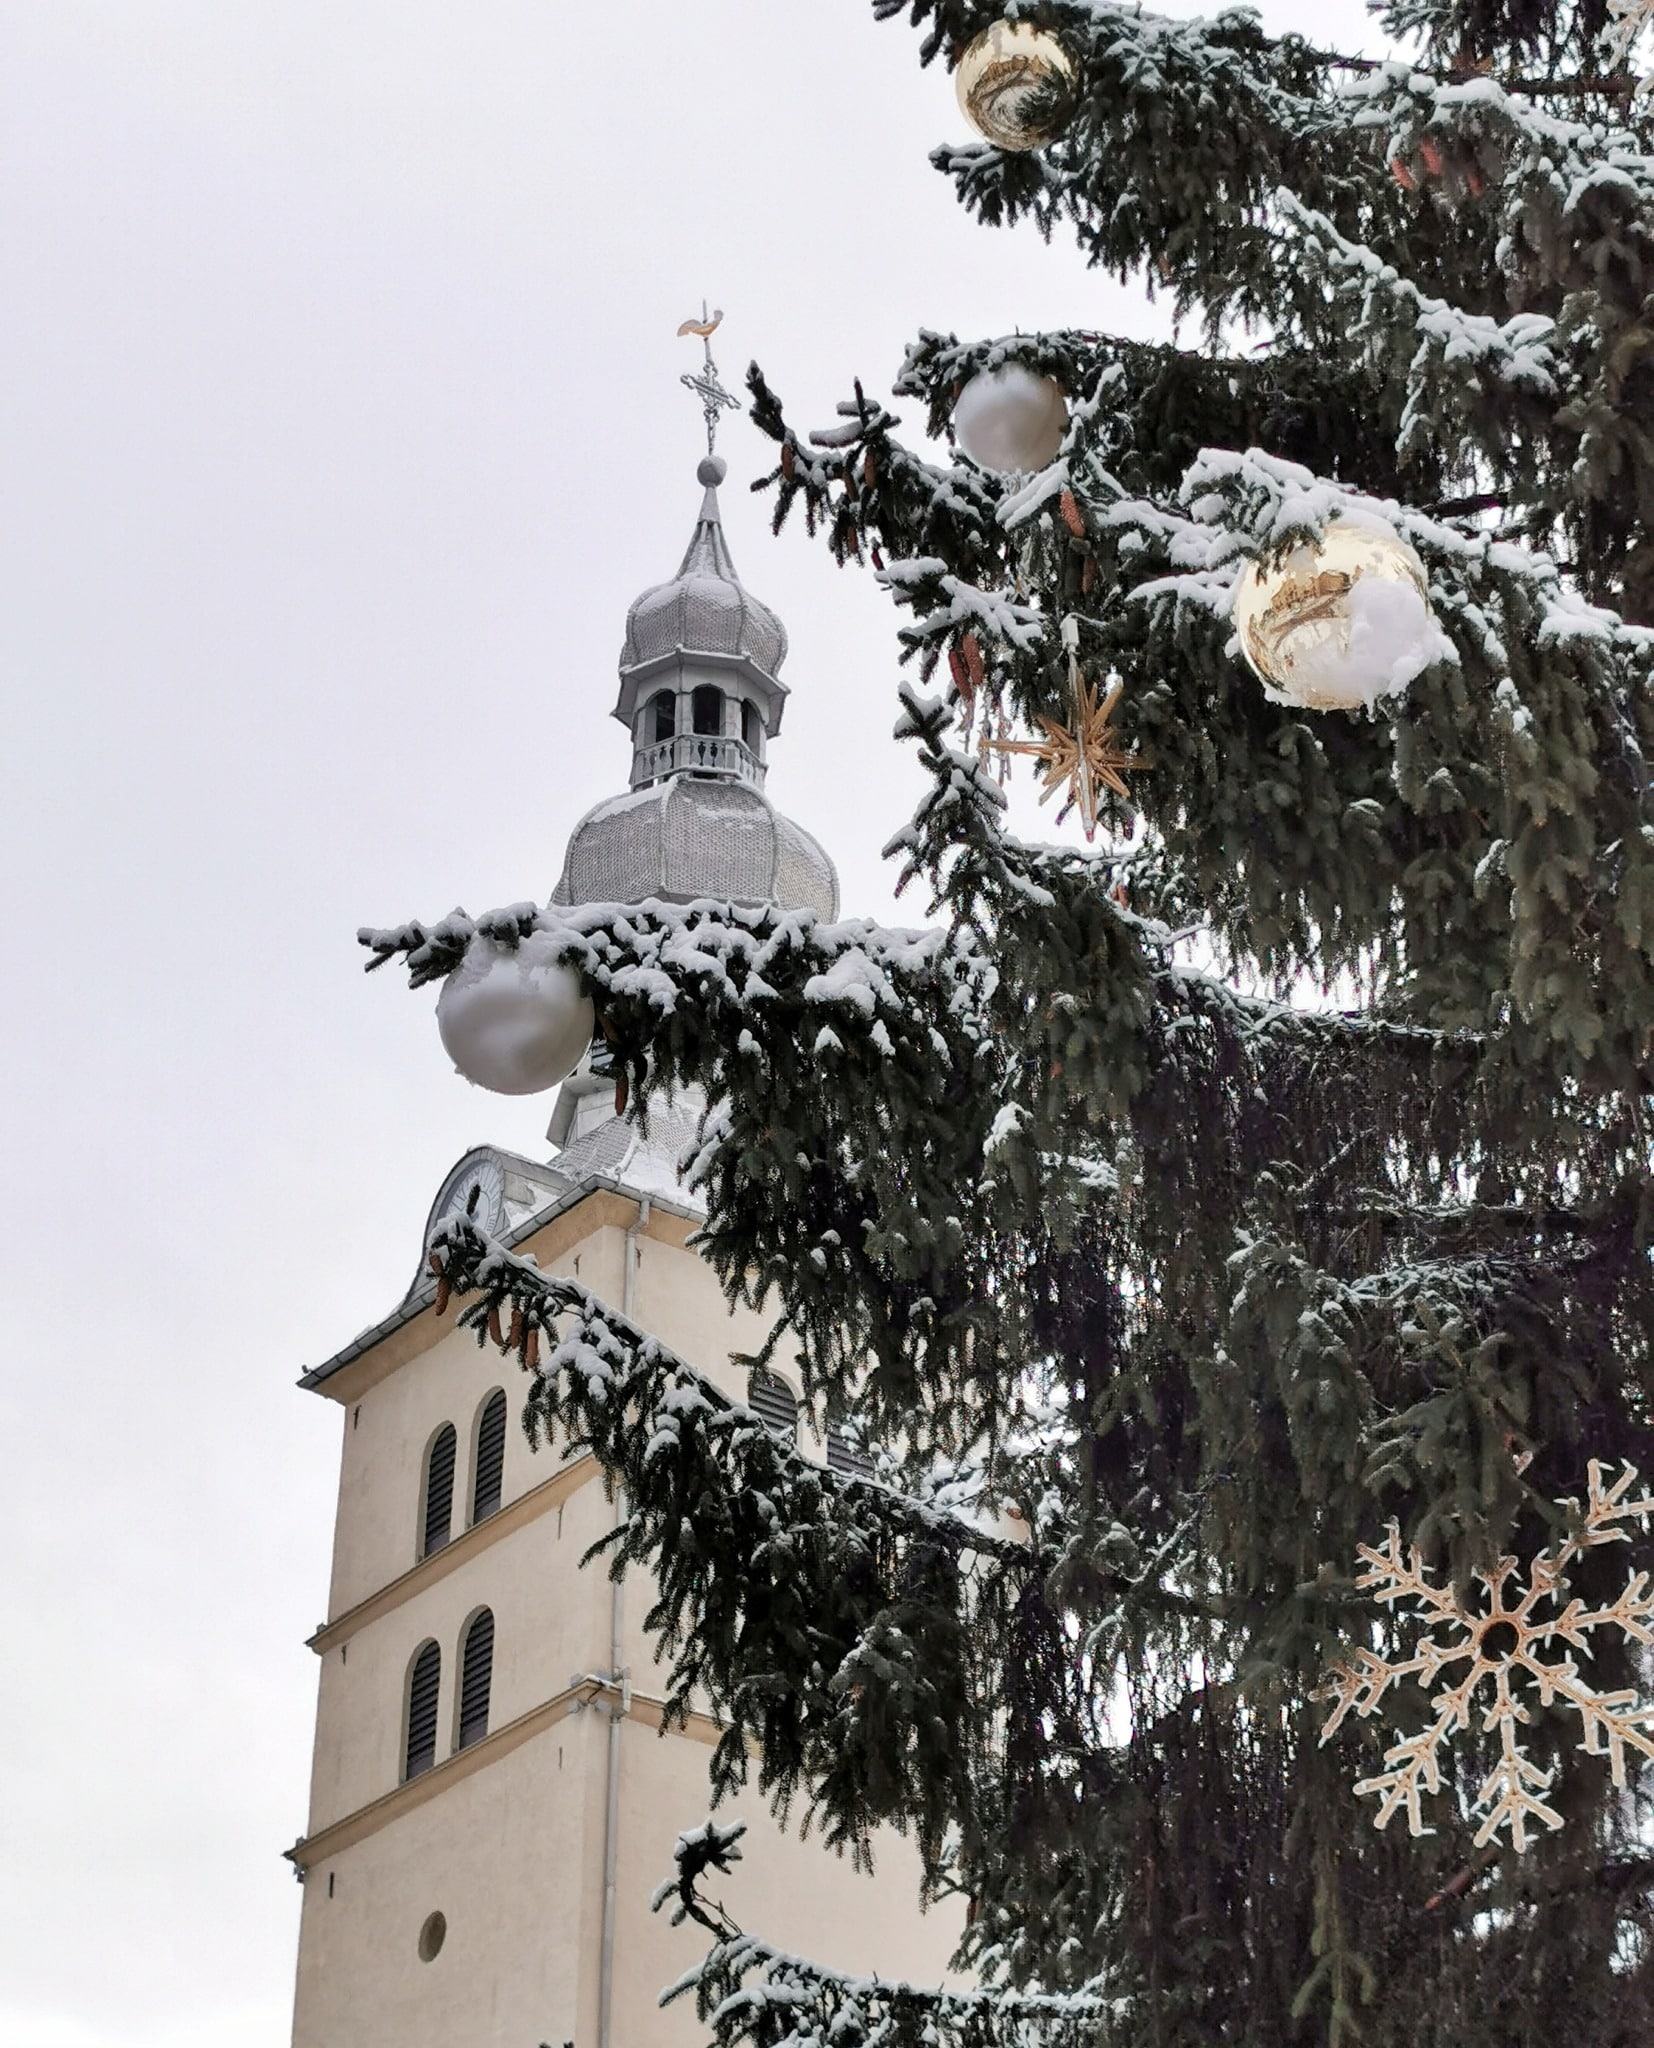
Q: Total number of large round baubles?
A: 4